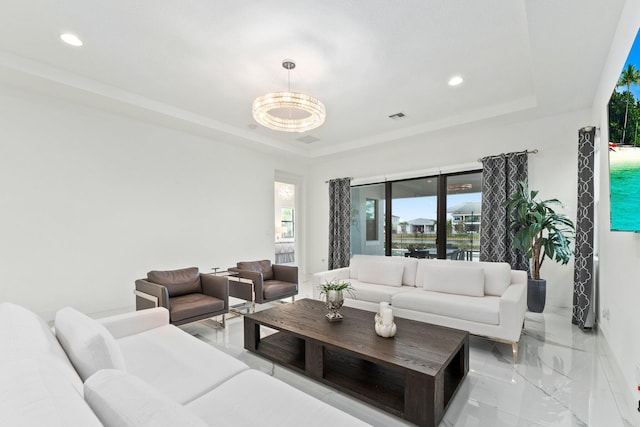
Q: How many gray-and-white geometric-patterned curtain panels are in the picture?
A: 3